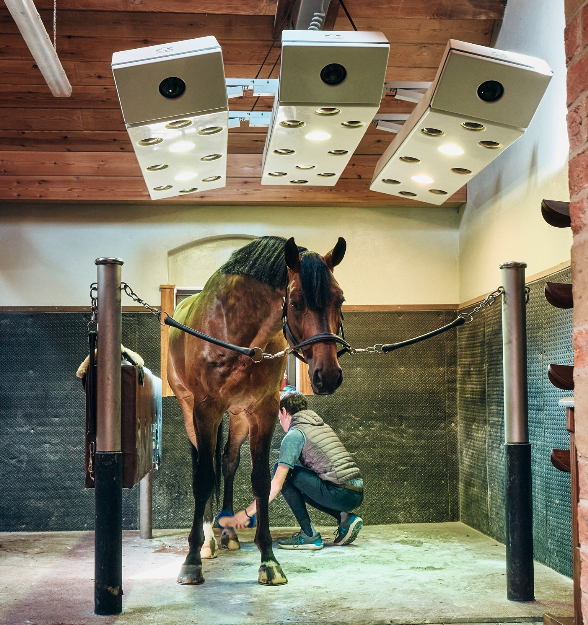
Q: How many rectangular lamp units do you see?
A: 3